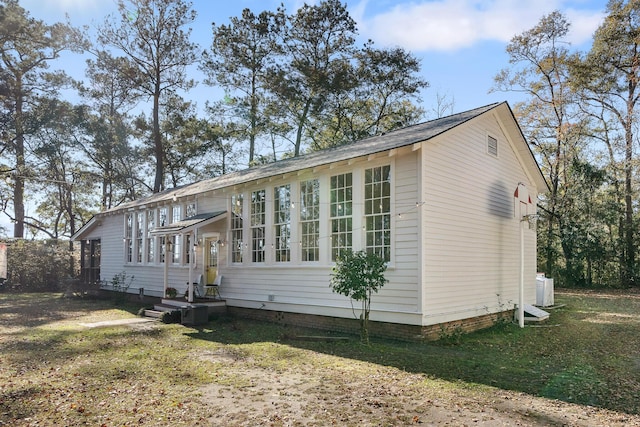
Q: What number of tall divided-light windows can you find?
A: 12